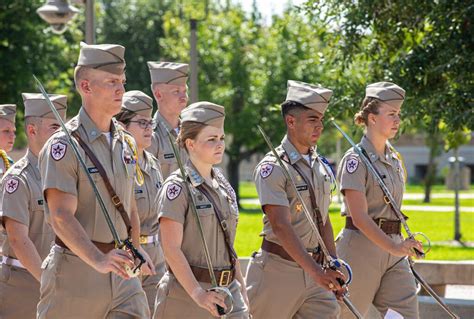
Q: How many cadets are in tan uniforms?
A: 8